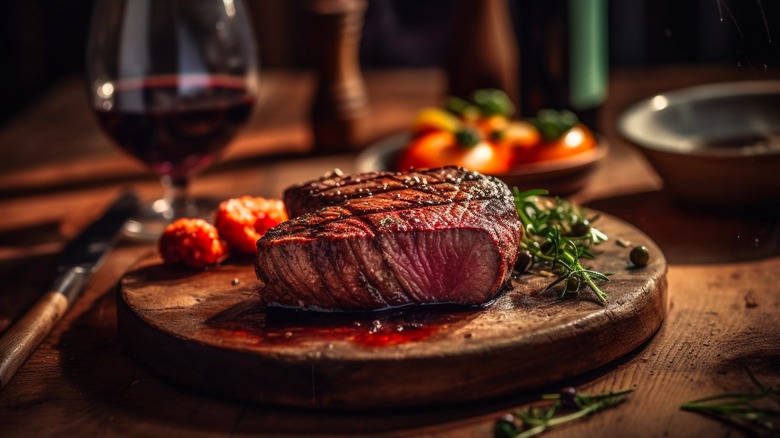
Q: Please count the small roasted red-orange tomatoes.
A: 2